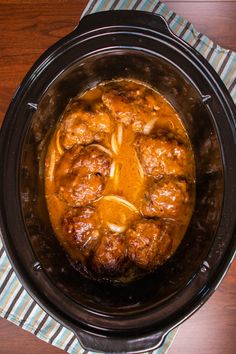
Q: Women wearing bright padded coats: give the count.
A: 0